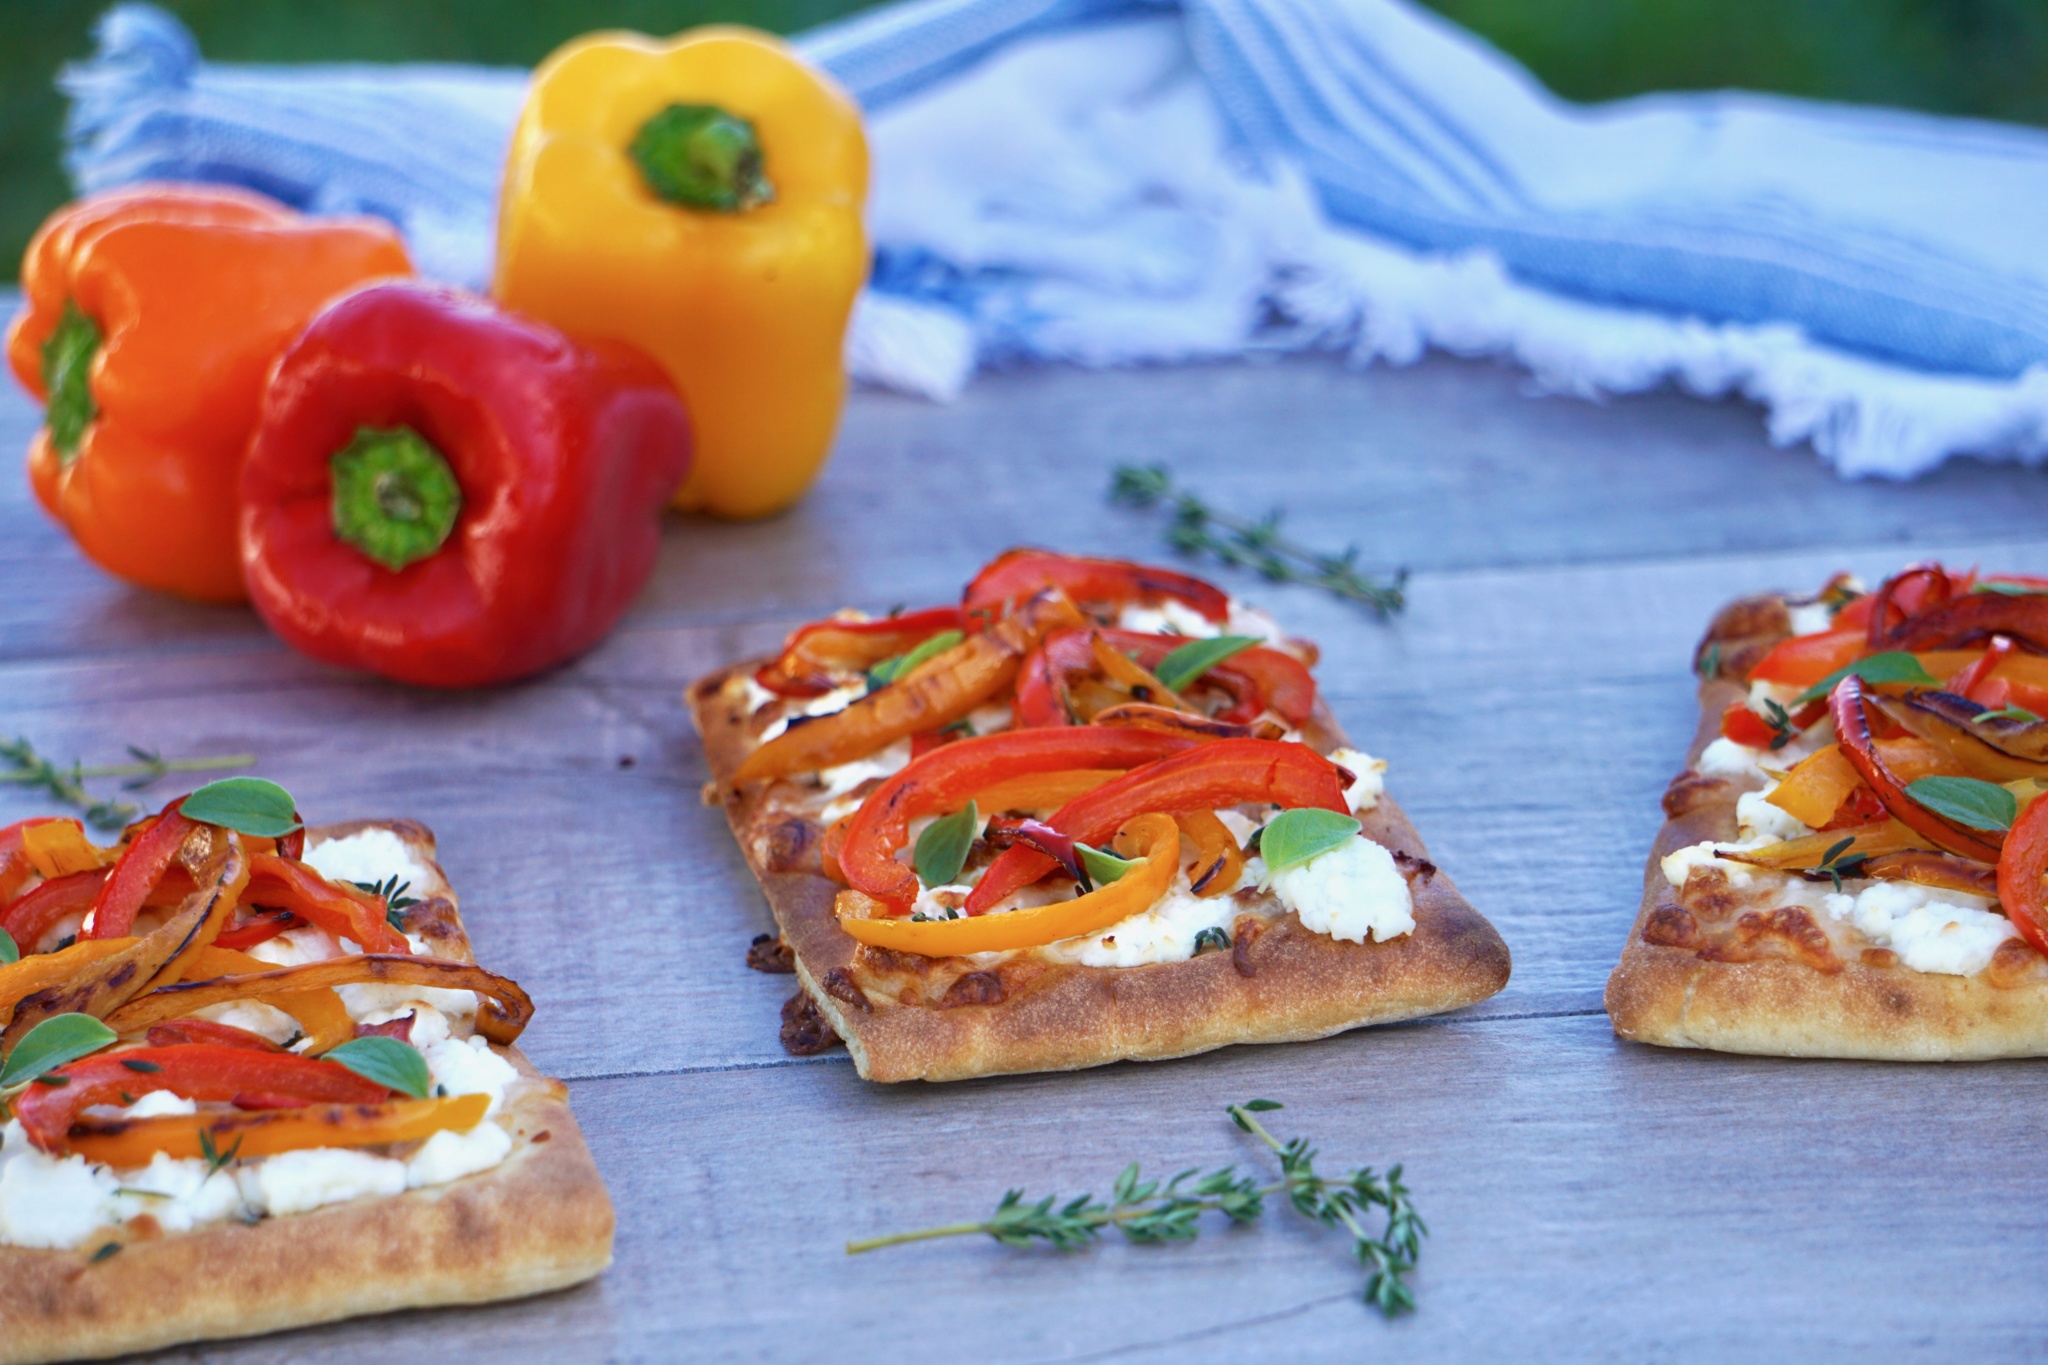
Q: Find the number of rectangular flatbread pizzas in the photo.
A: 3